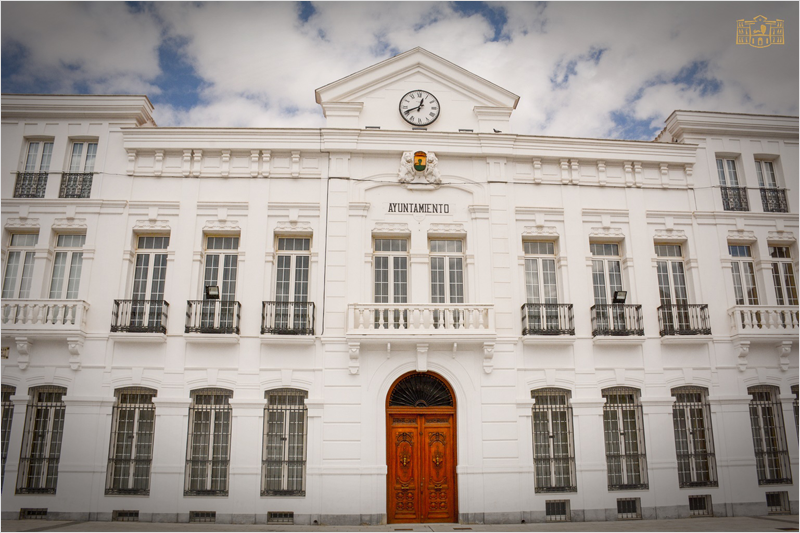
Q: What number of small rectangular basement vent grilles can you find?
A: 8